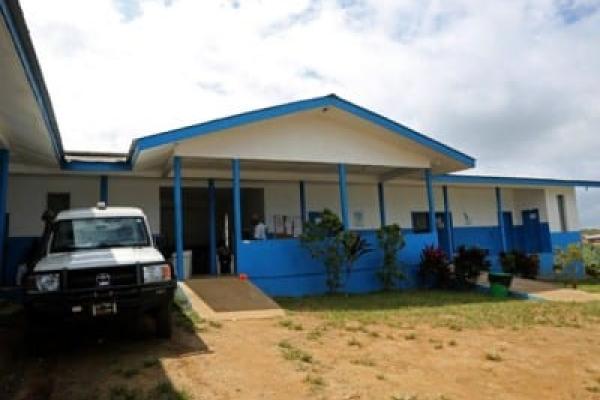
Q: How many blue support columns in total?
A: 11